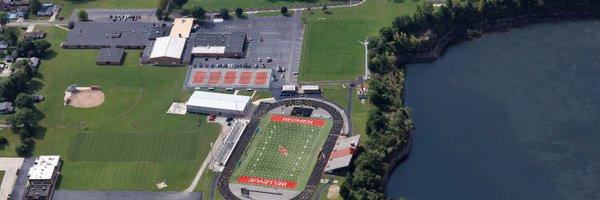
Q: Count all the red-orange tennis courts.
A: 5